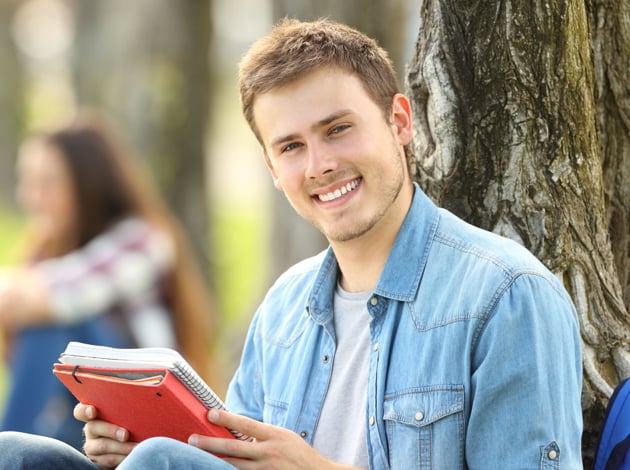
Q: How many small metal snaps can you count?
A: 7